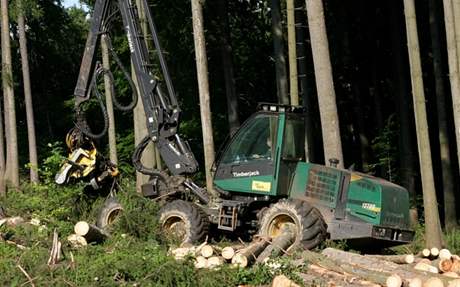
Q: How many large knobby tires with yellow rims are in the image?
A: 3